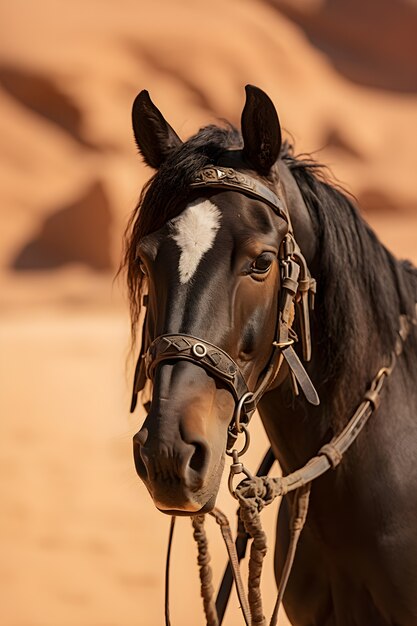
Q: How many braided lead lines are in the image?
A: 2